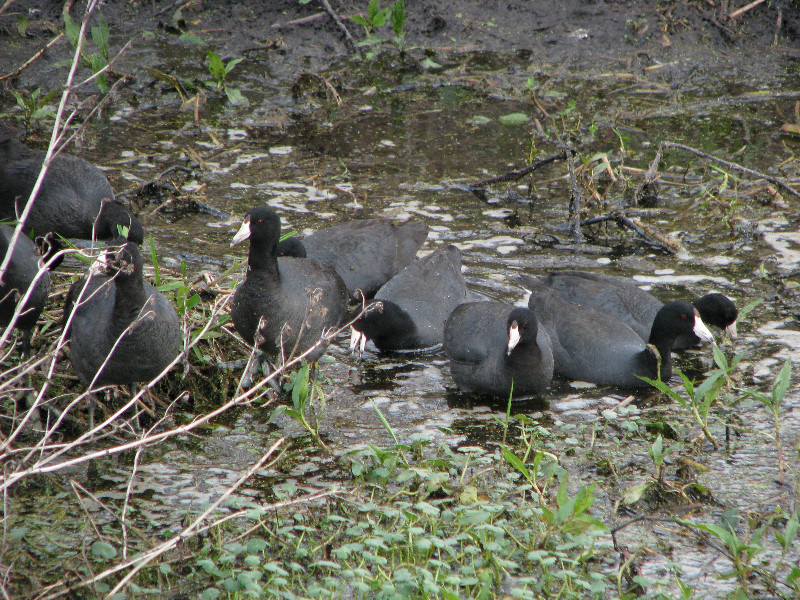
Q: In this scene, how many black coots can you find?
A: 9